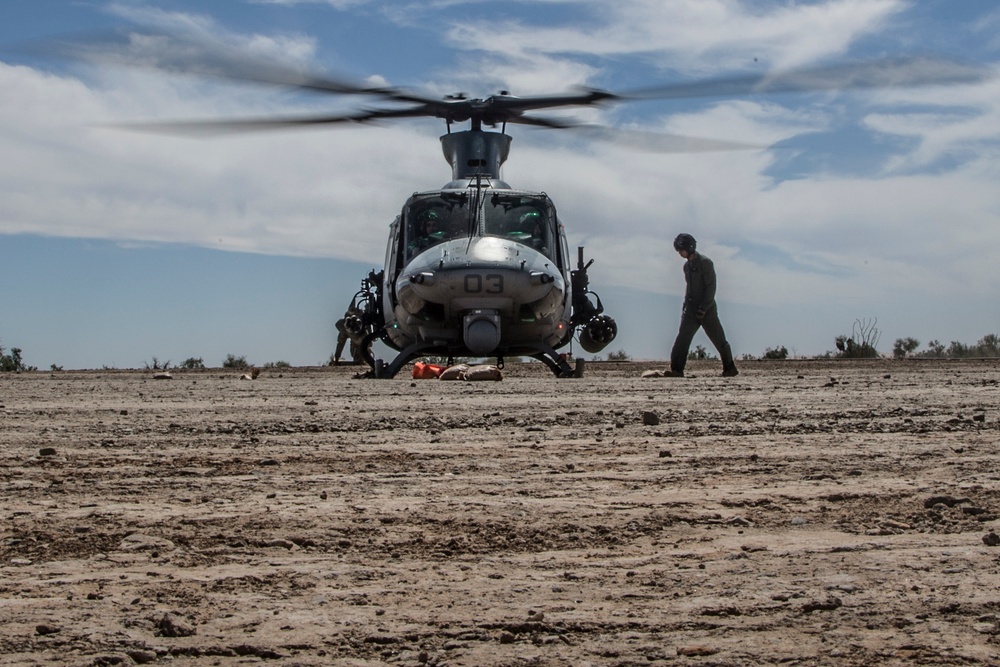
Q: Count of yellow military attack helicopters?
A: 0